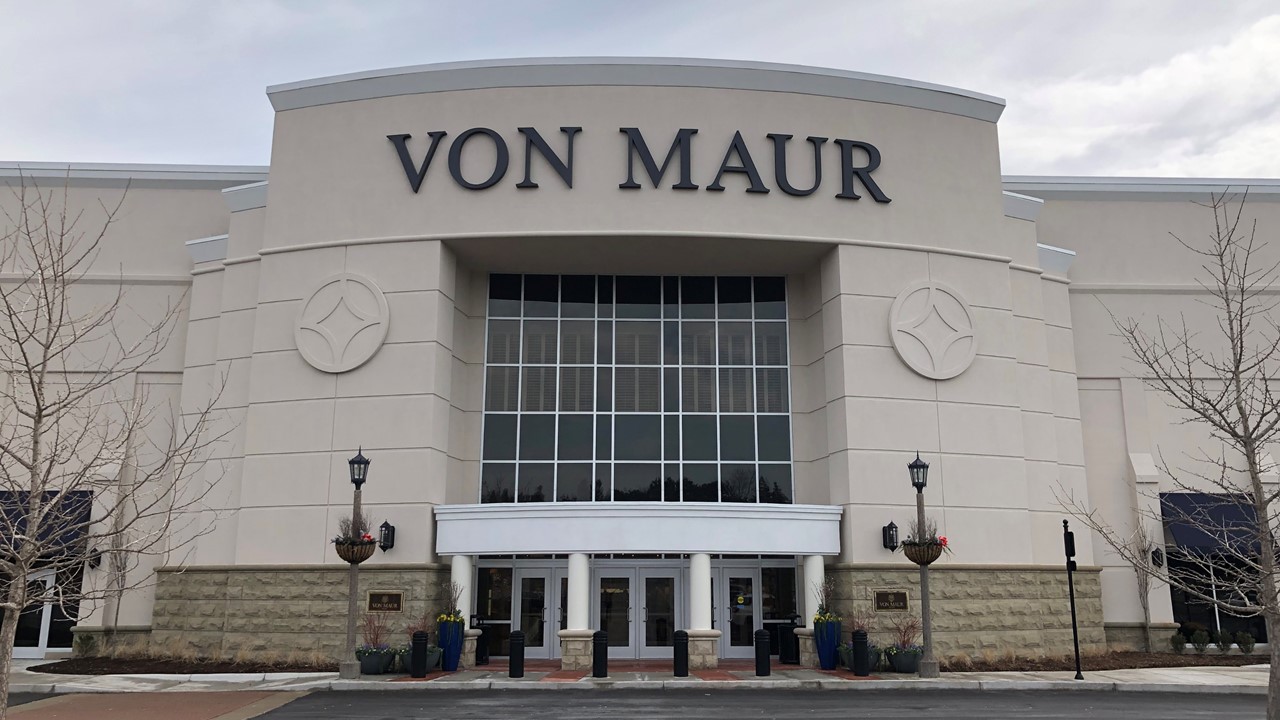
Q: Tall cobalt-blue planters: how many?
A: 2